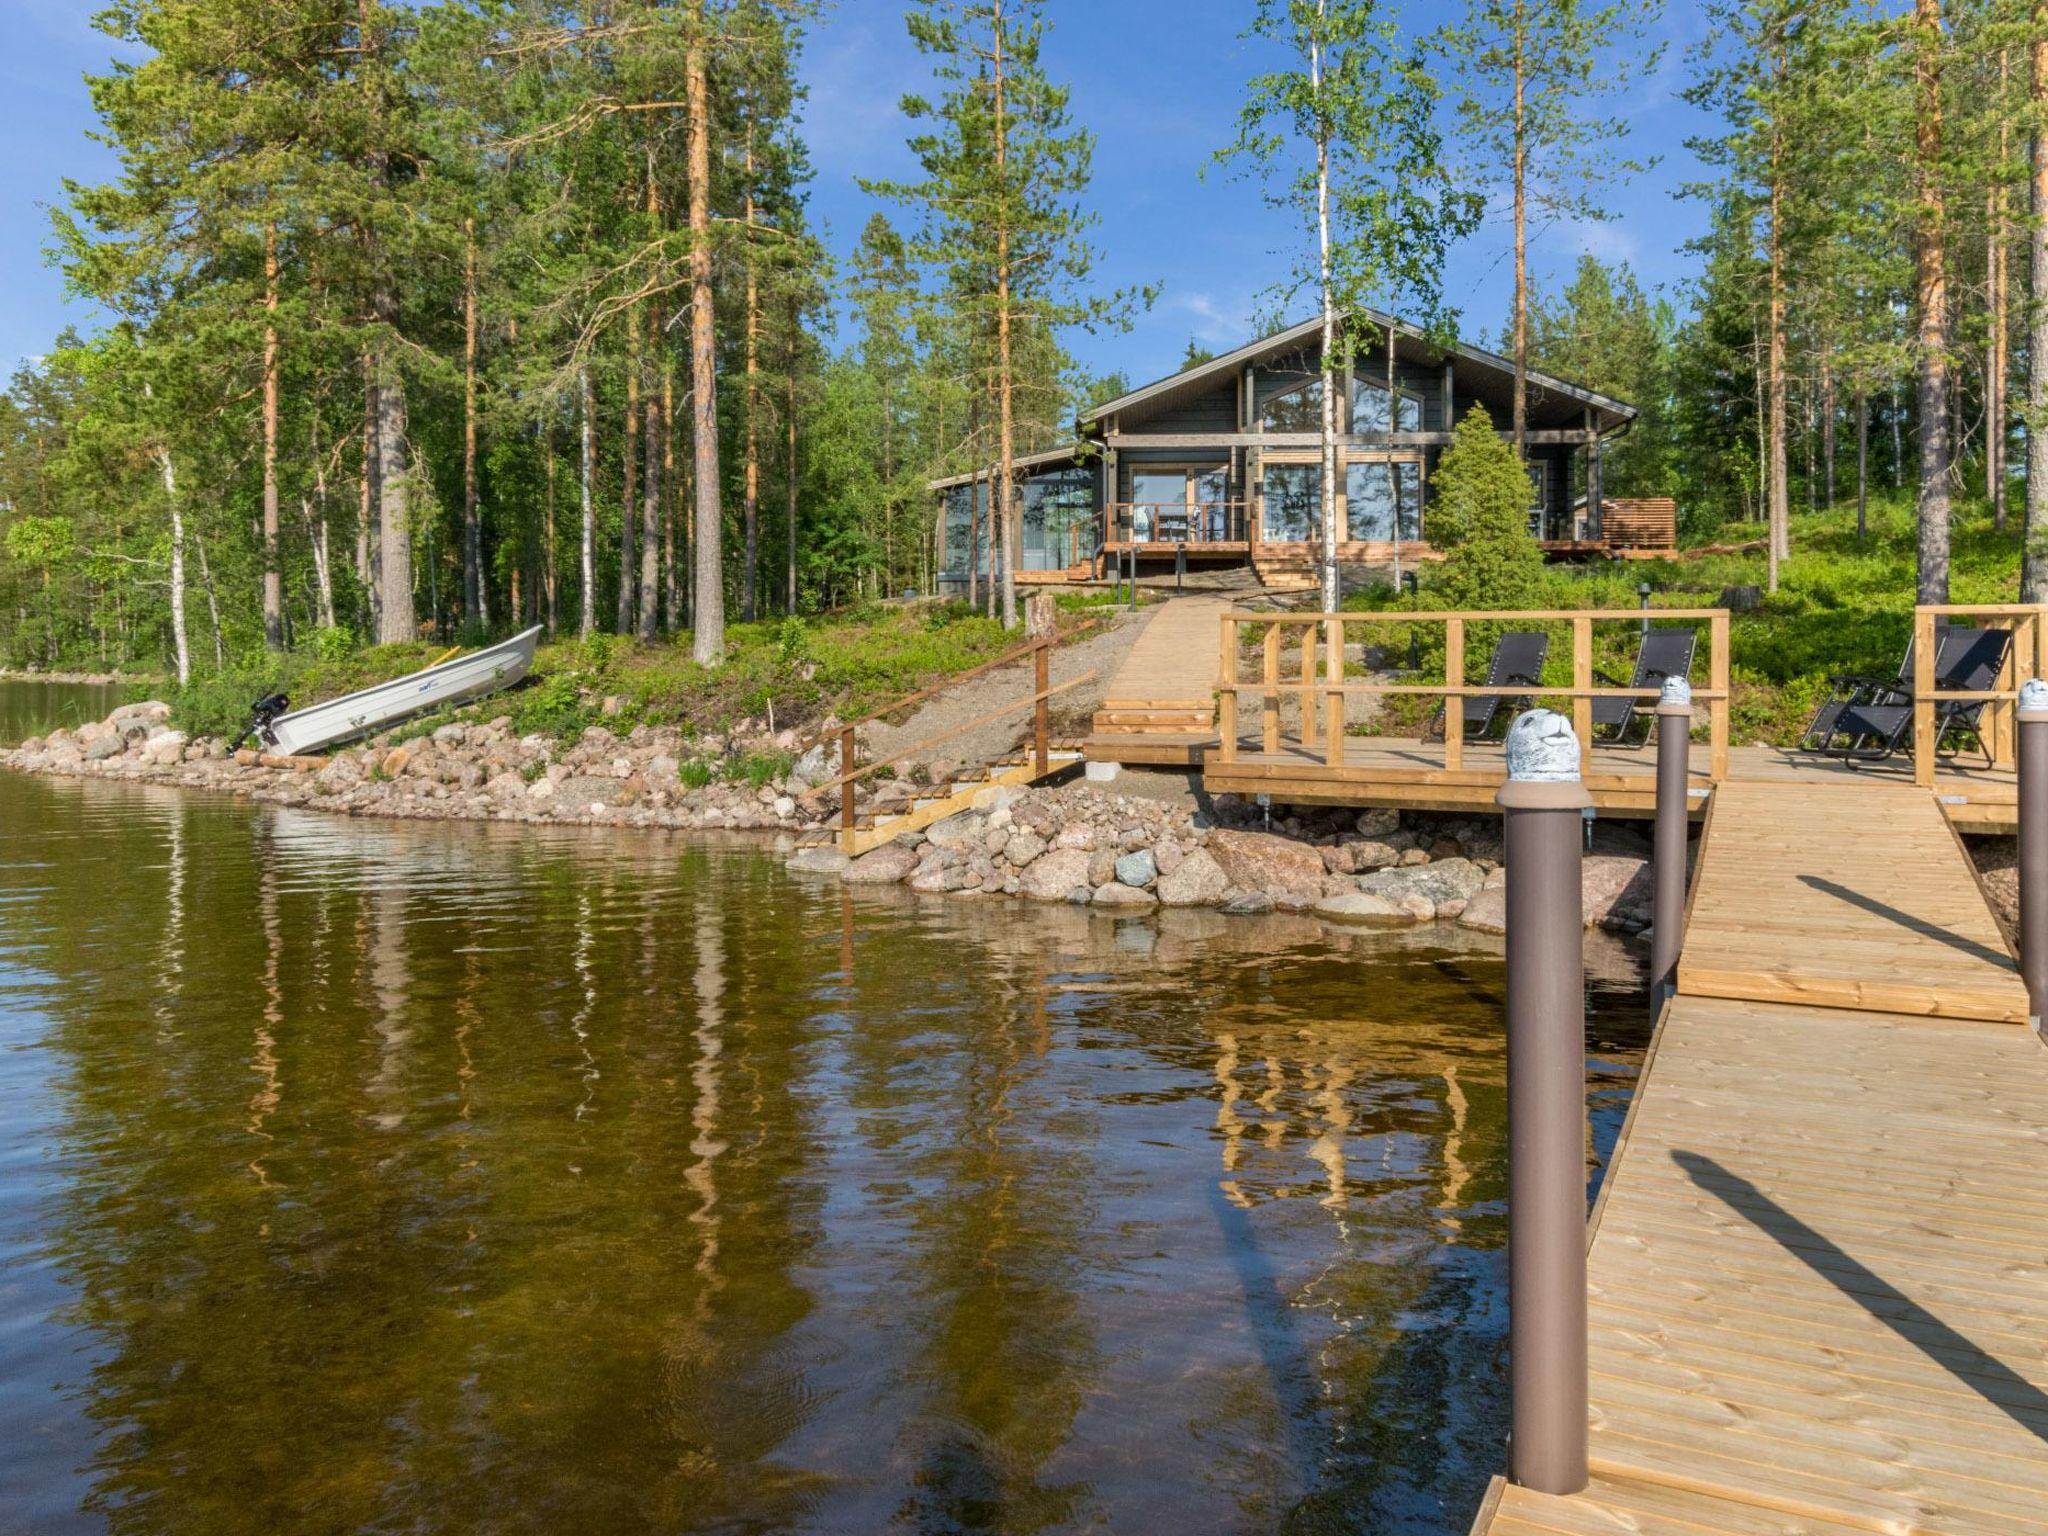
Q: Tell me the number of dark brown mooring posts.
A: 3